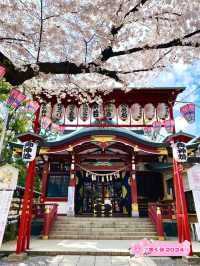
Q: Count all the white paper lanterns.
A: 12